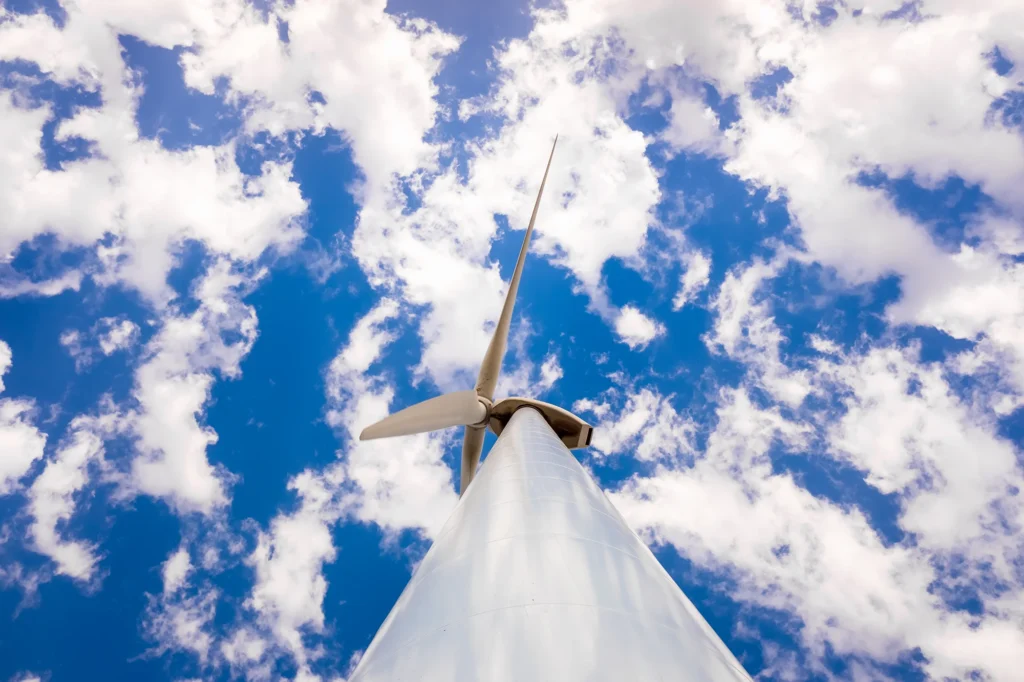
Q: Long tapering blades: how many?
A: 3